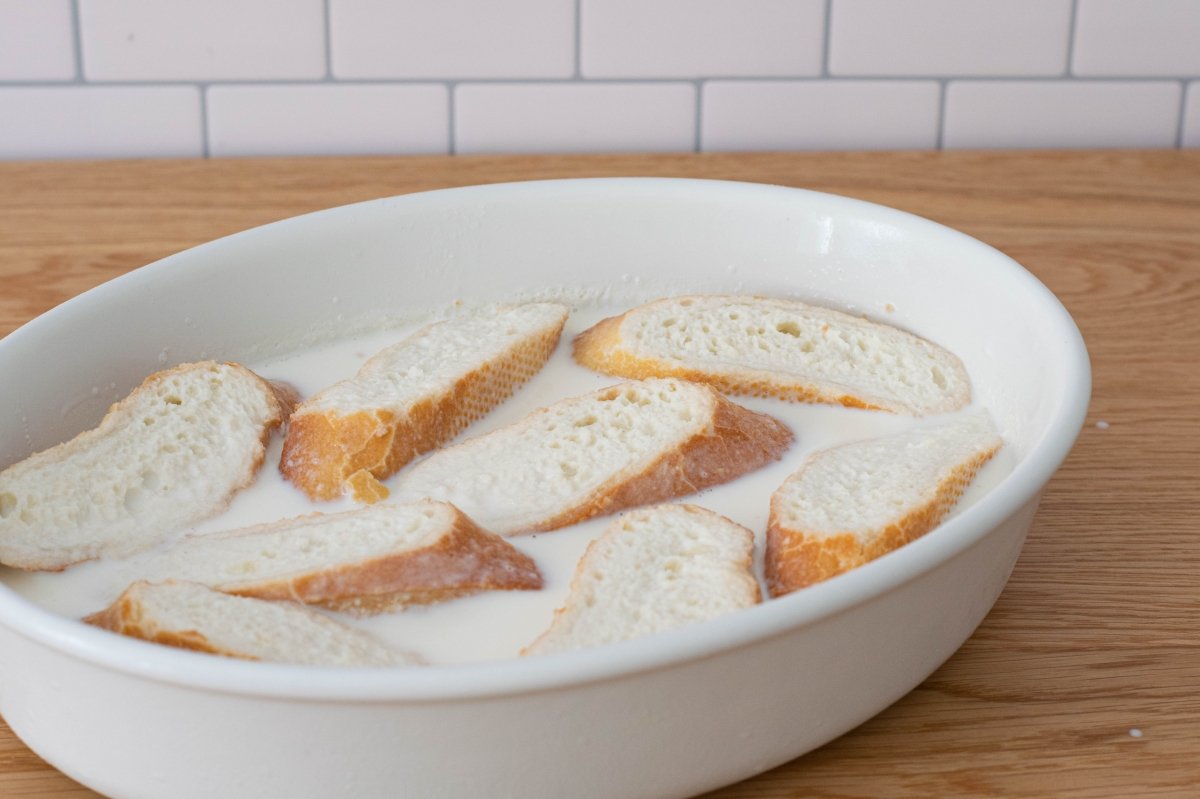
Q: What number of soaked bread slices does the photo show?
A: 8